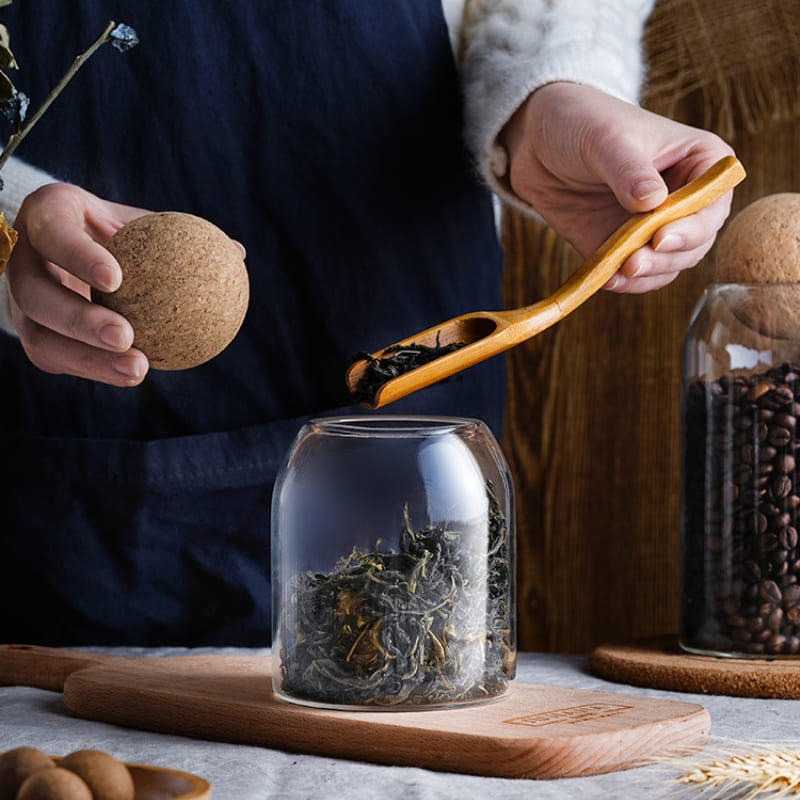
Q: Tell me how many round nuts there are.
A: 3